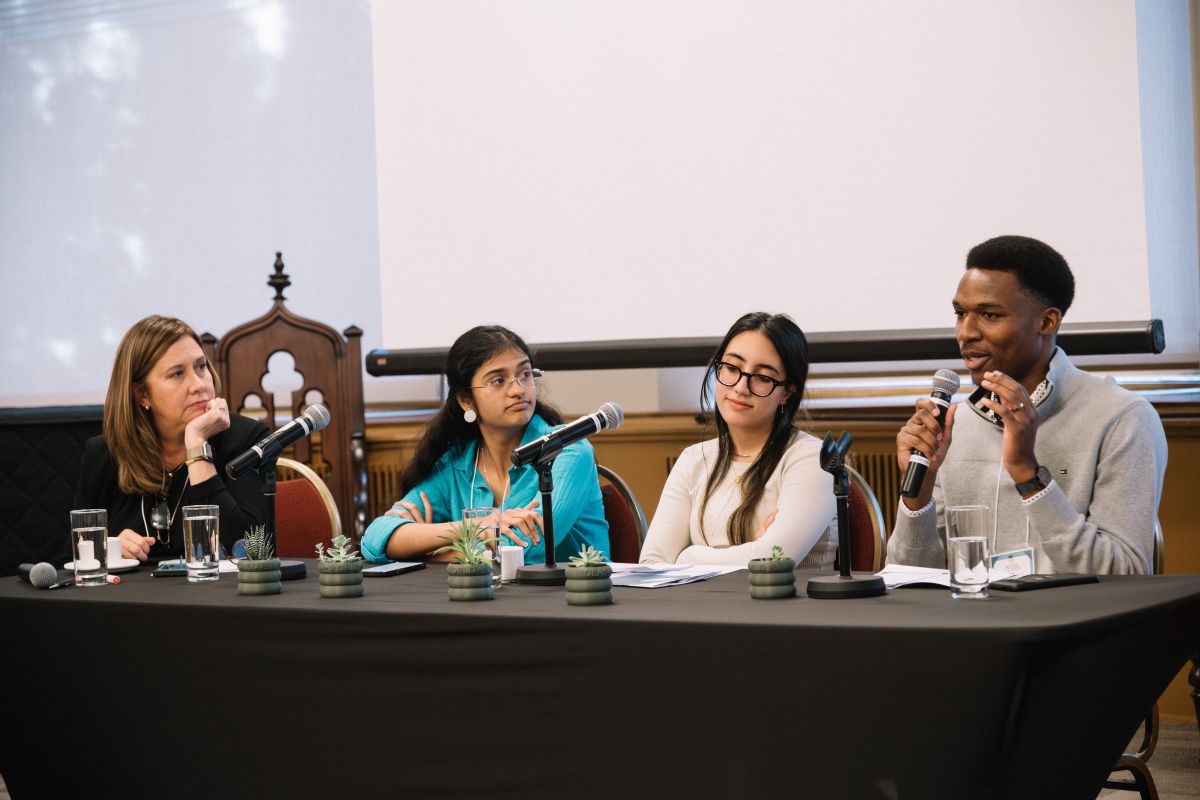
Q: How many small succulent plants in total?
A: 5